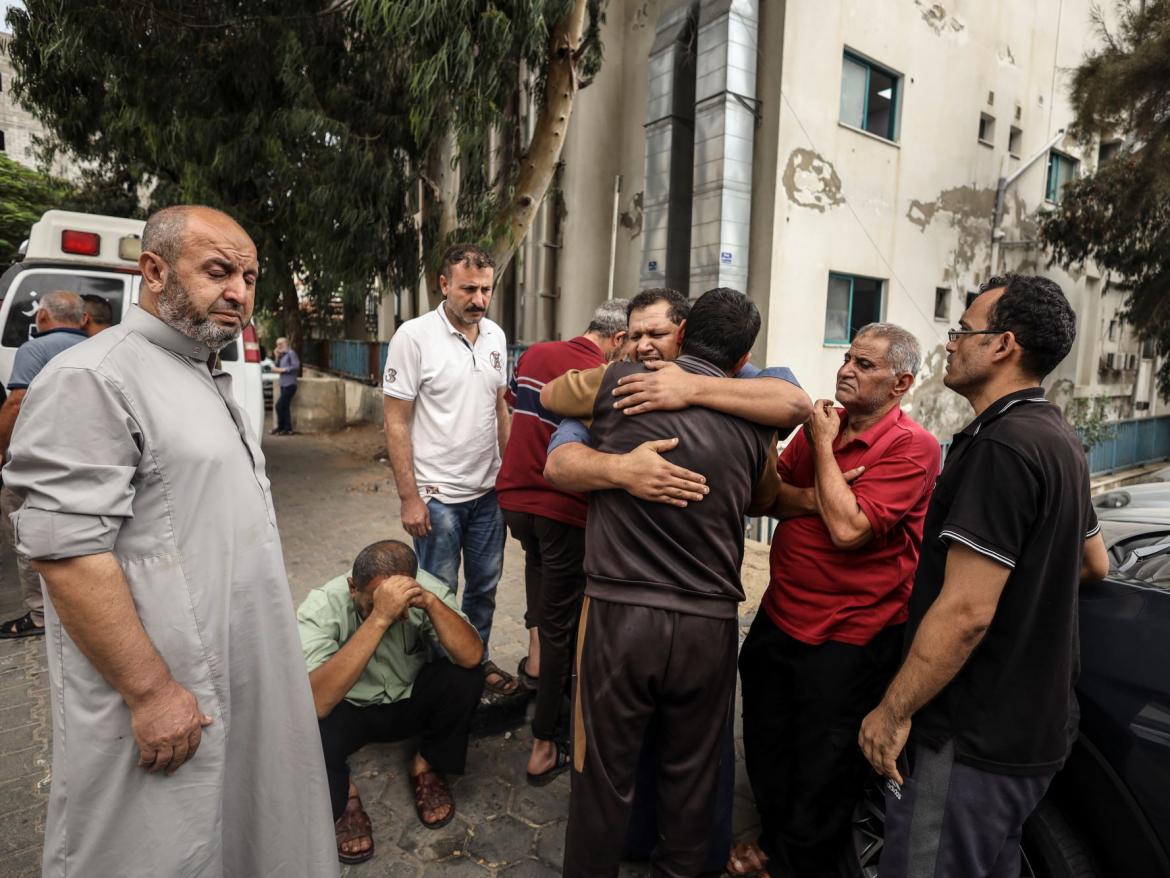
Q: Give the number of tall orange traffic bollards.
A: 0